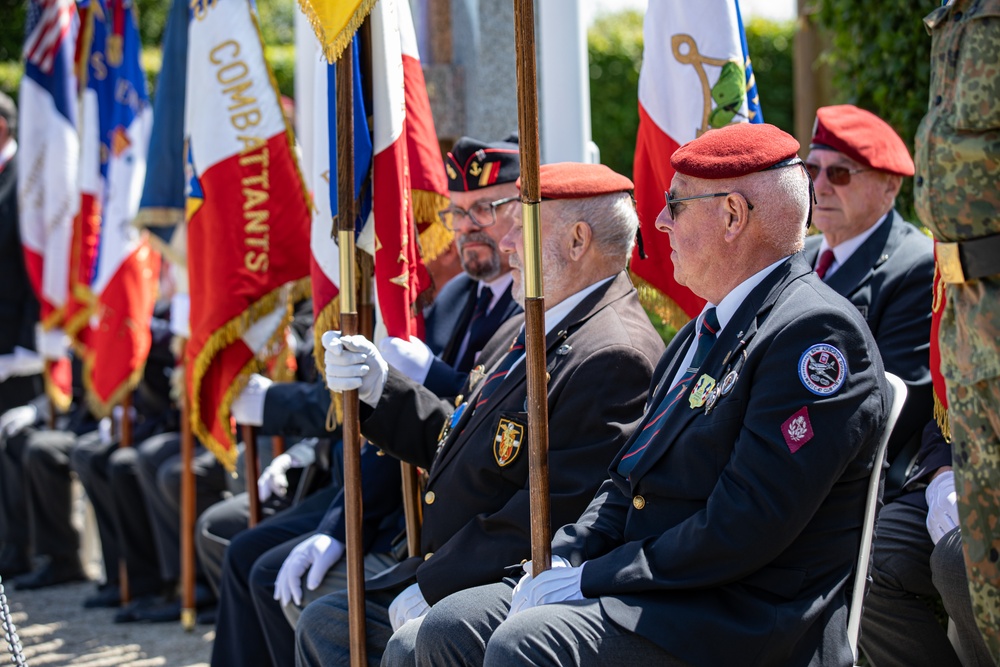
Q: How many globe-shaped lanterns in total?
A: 0